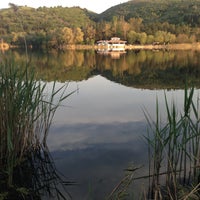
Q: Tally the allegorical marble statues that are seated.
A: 0